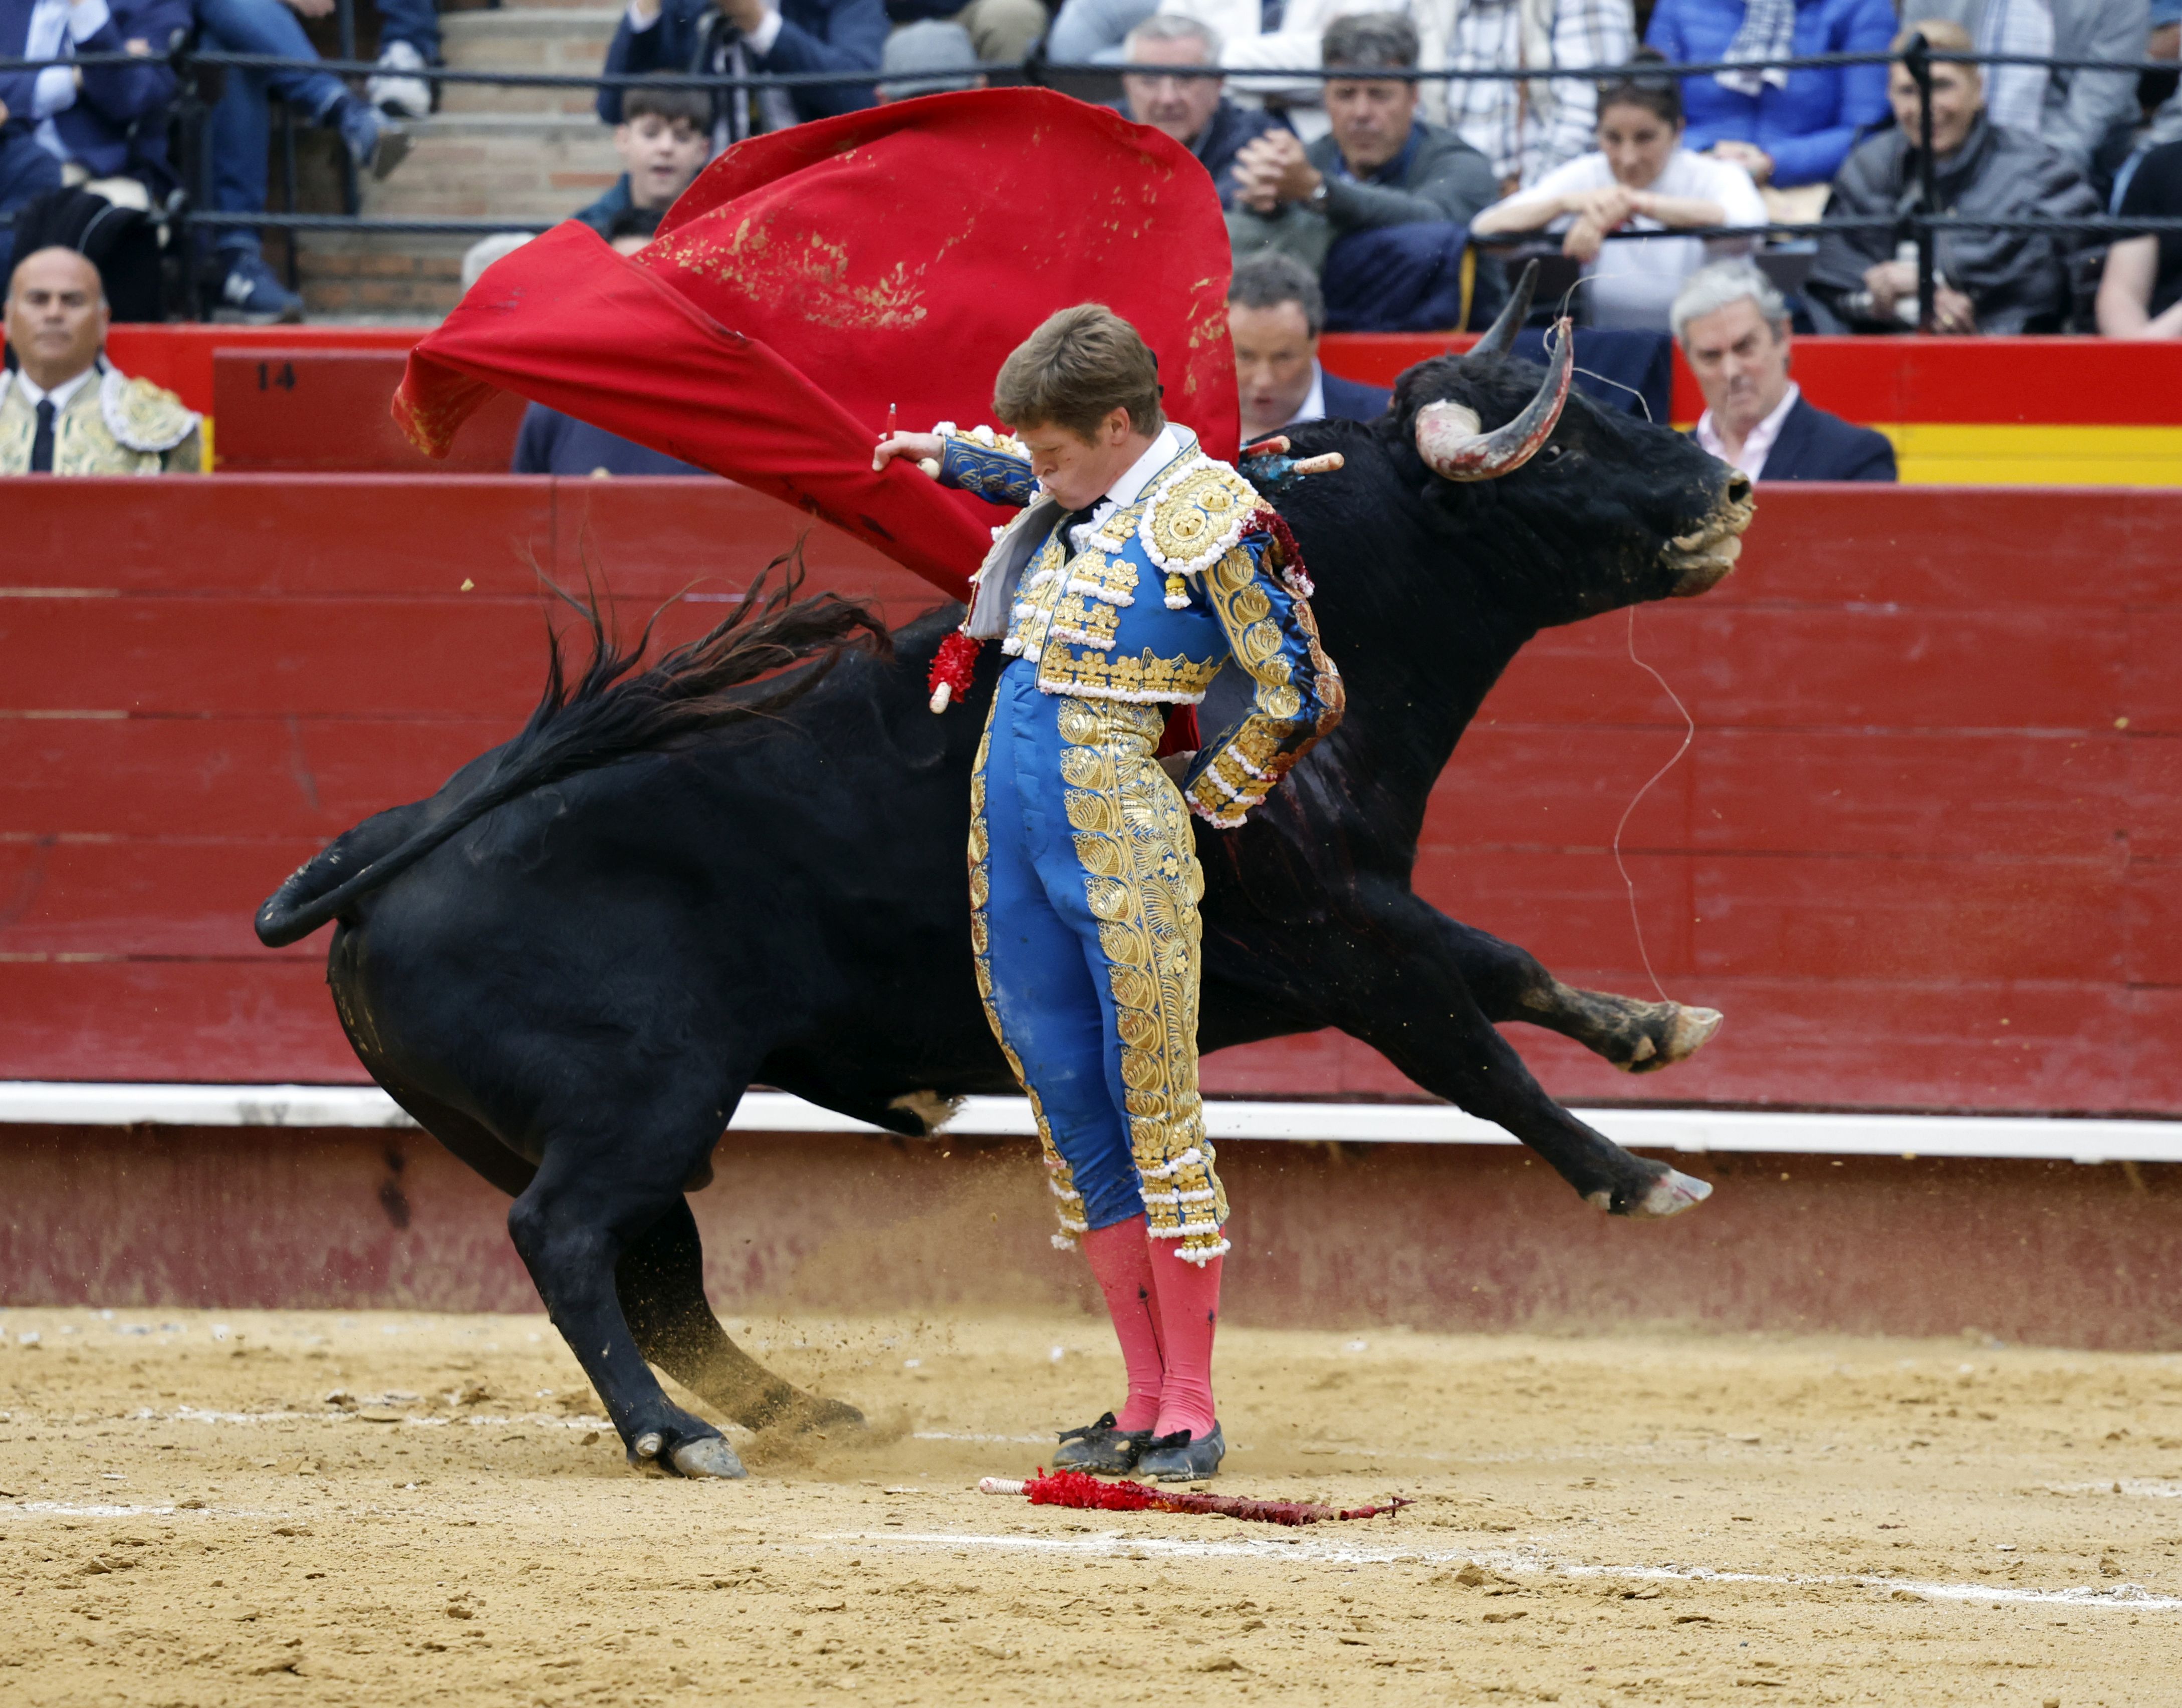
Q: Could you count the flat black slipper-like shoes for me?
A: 2